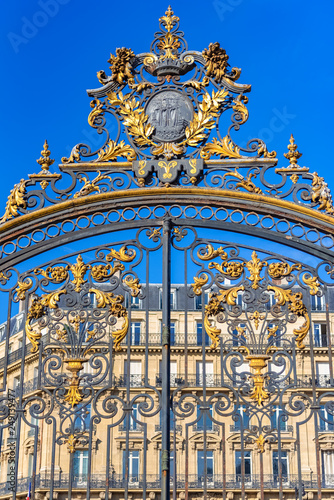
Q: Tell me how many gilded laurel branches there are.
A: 2